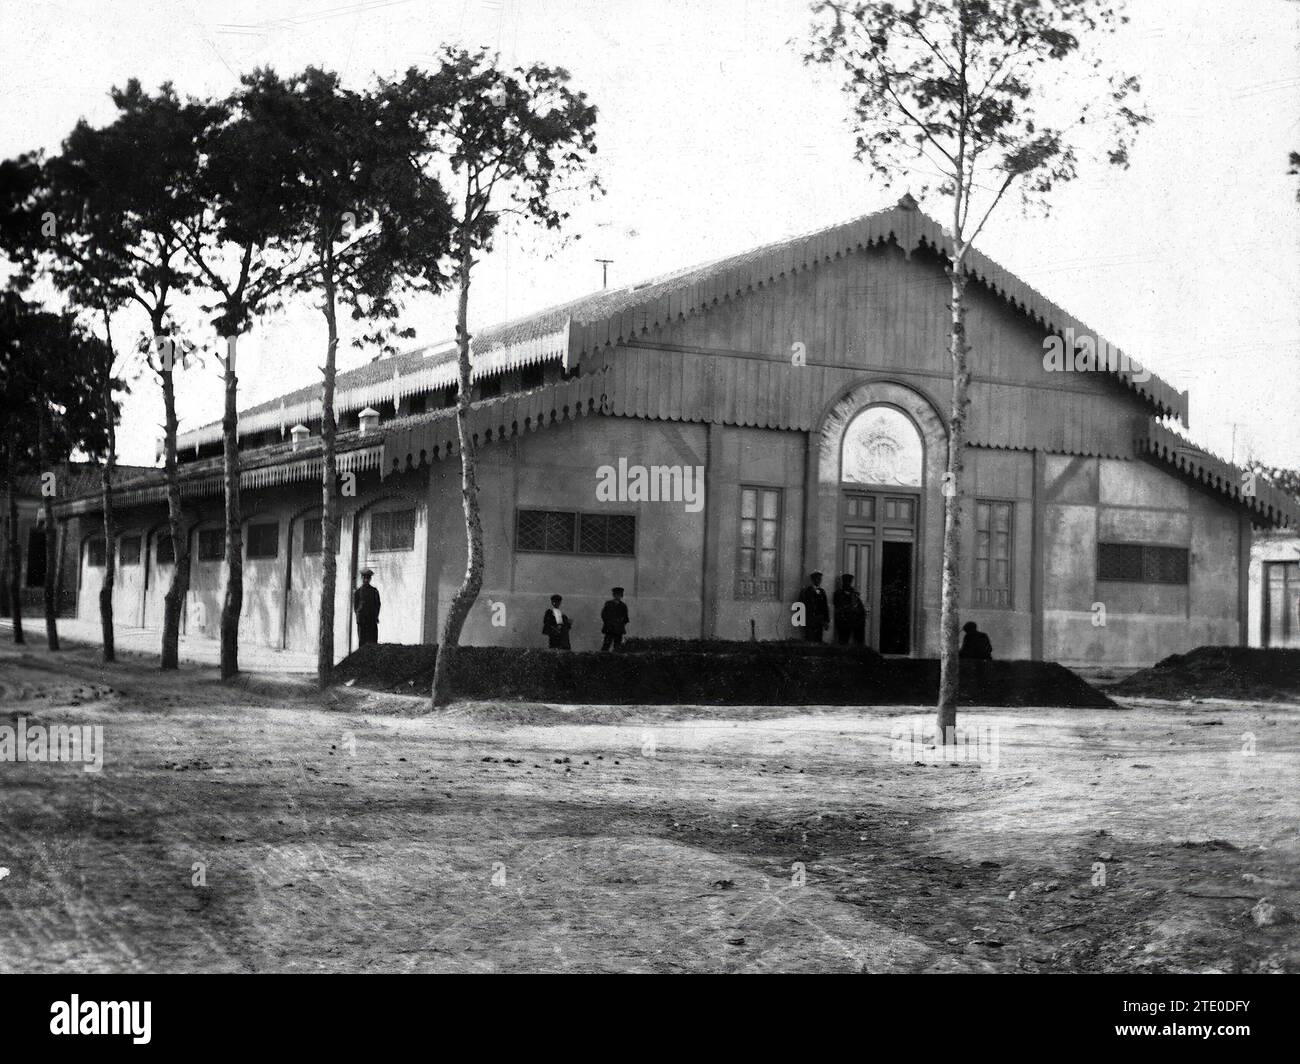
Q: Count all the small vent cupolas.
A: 2